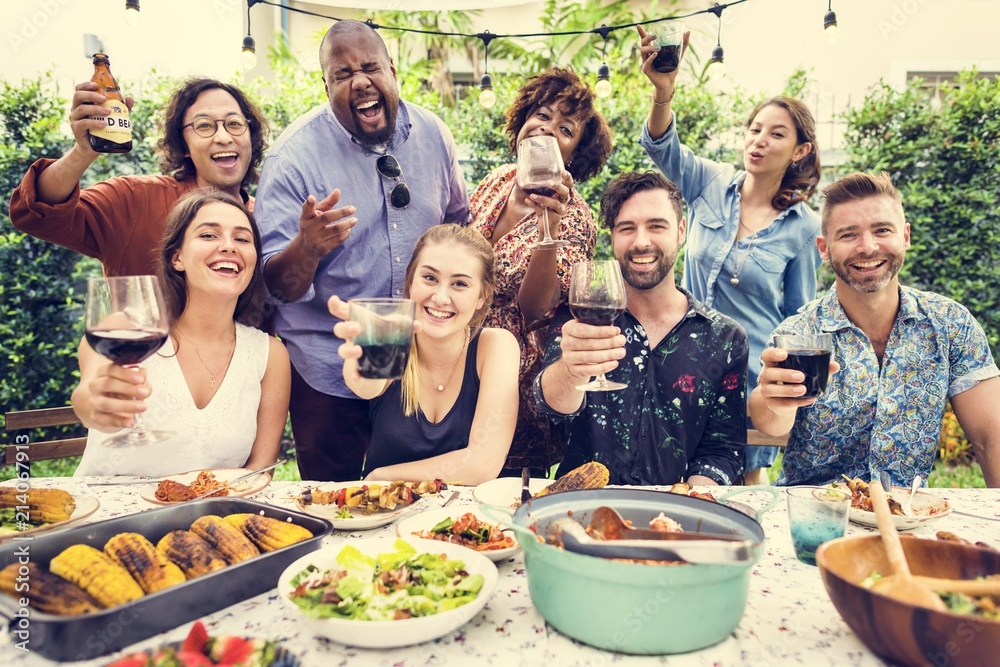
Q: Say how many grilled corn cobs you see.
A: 8